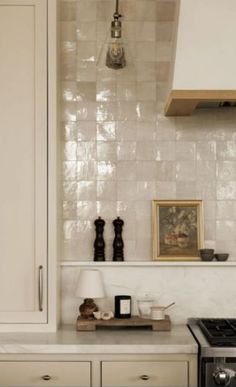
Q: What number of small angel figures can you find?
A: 0